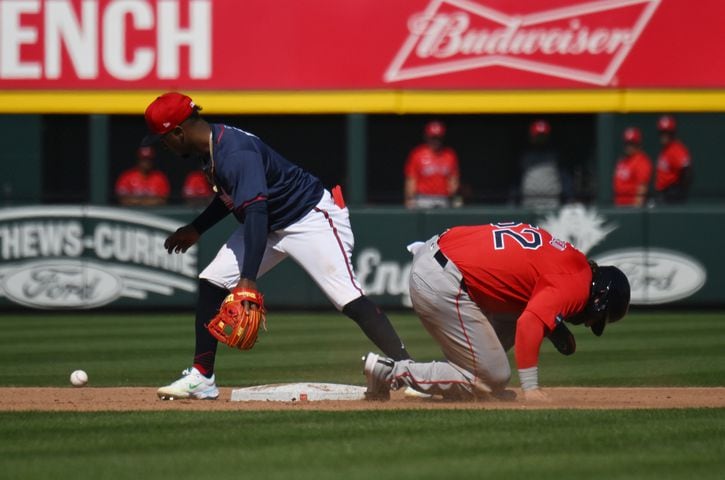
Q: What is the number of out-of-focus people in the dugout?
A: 6